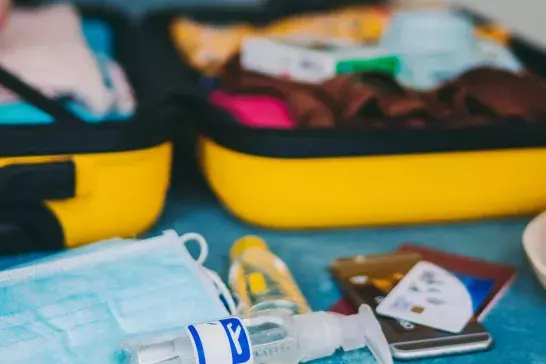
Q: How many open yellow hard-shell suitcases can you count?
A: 1